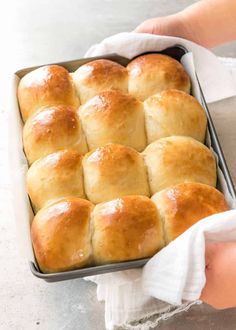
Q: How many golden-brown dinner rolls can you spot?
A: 12